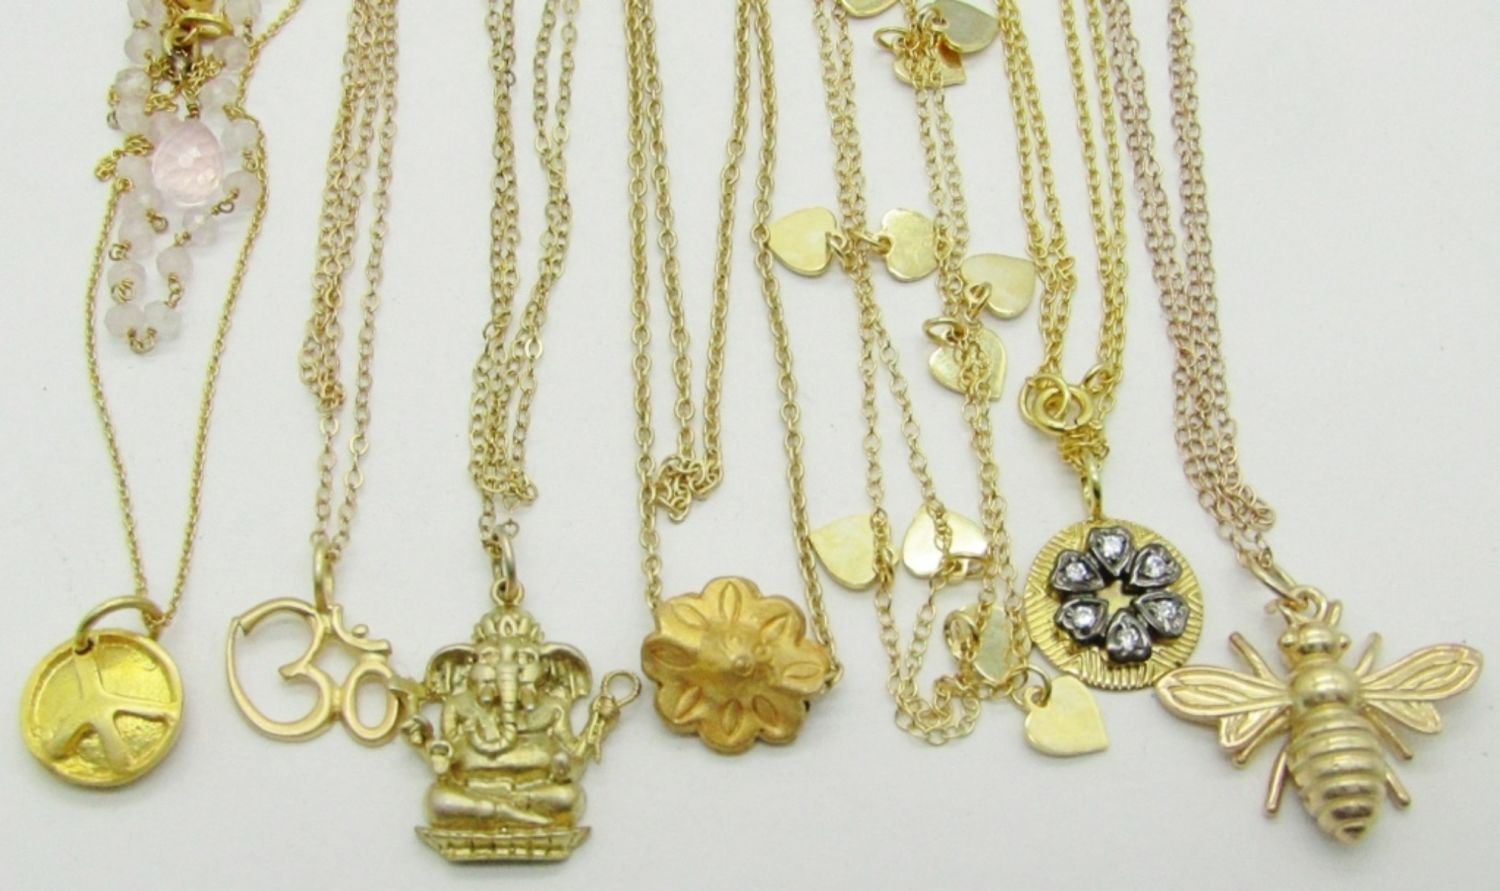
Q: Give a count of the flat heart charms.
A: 11